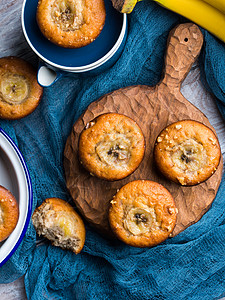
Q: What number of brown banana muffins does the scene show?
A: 7